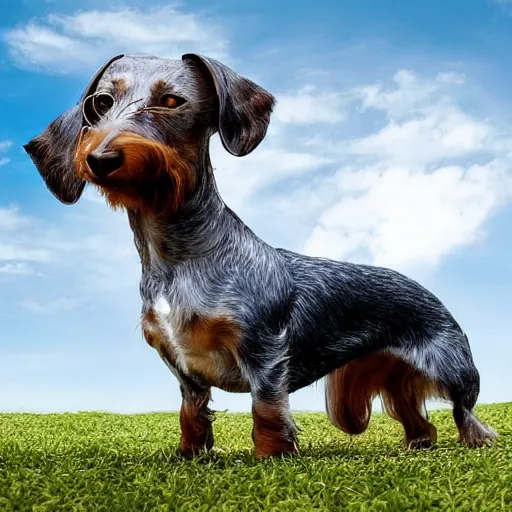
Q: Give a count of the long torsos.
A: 1